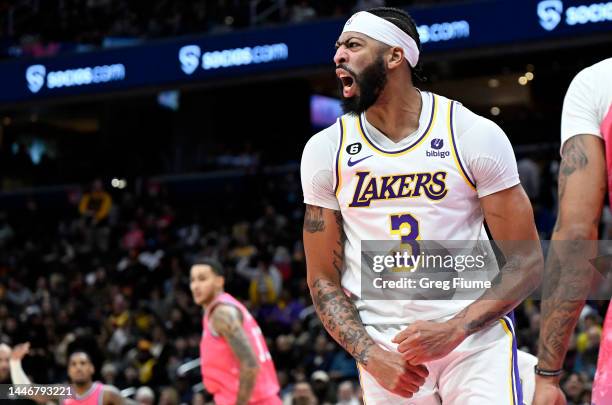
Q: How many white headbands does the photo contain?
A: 1